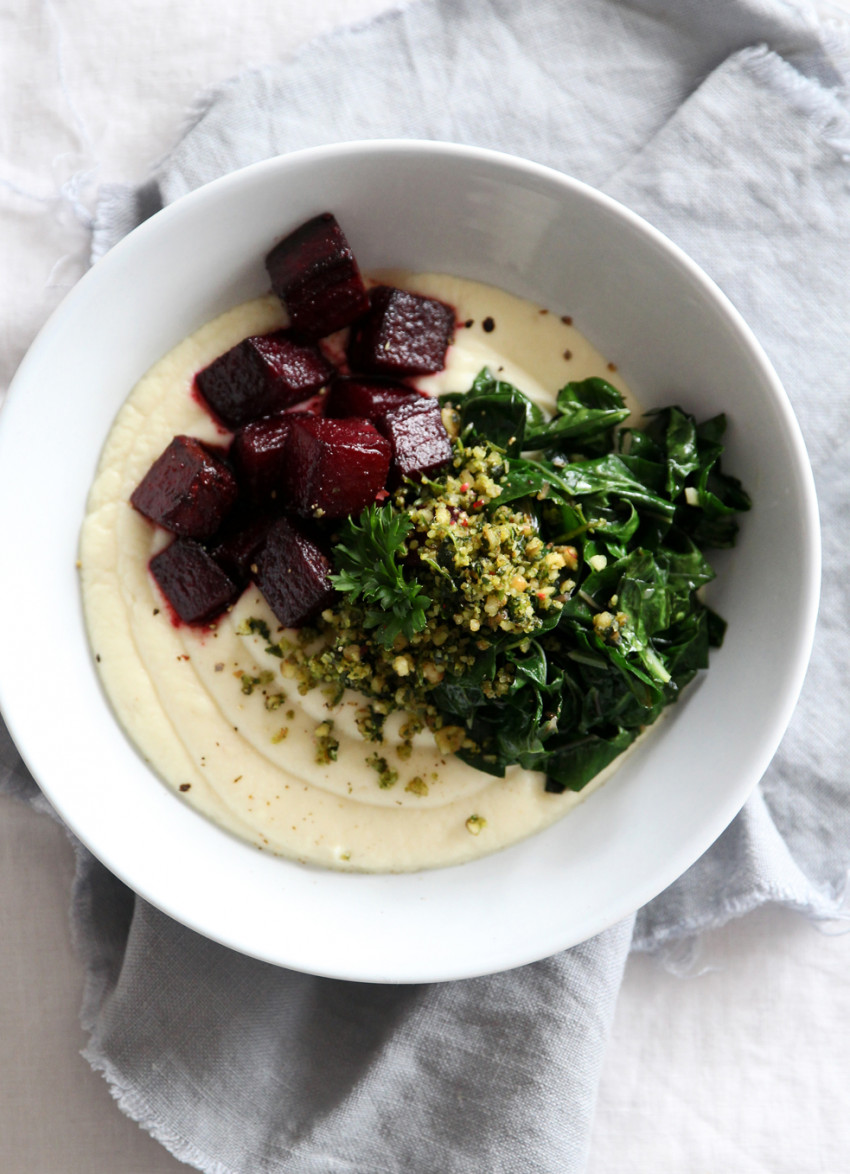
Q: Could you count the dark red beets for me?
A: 11